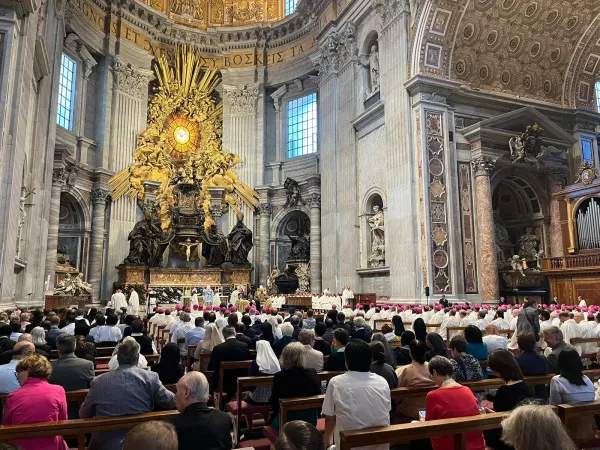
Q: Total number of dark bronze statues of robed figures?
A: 4